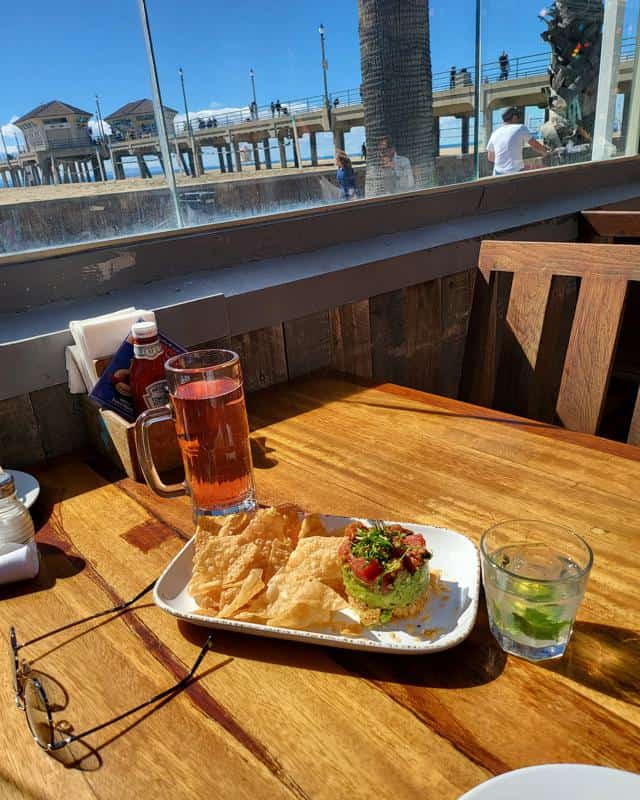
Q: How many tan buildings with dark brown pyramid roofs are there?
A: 2